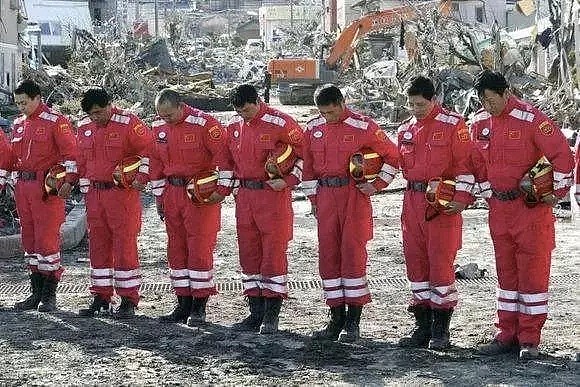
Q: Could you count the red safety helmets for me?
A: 7